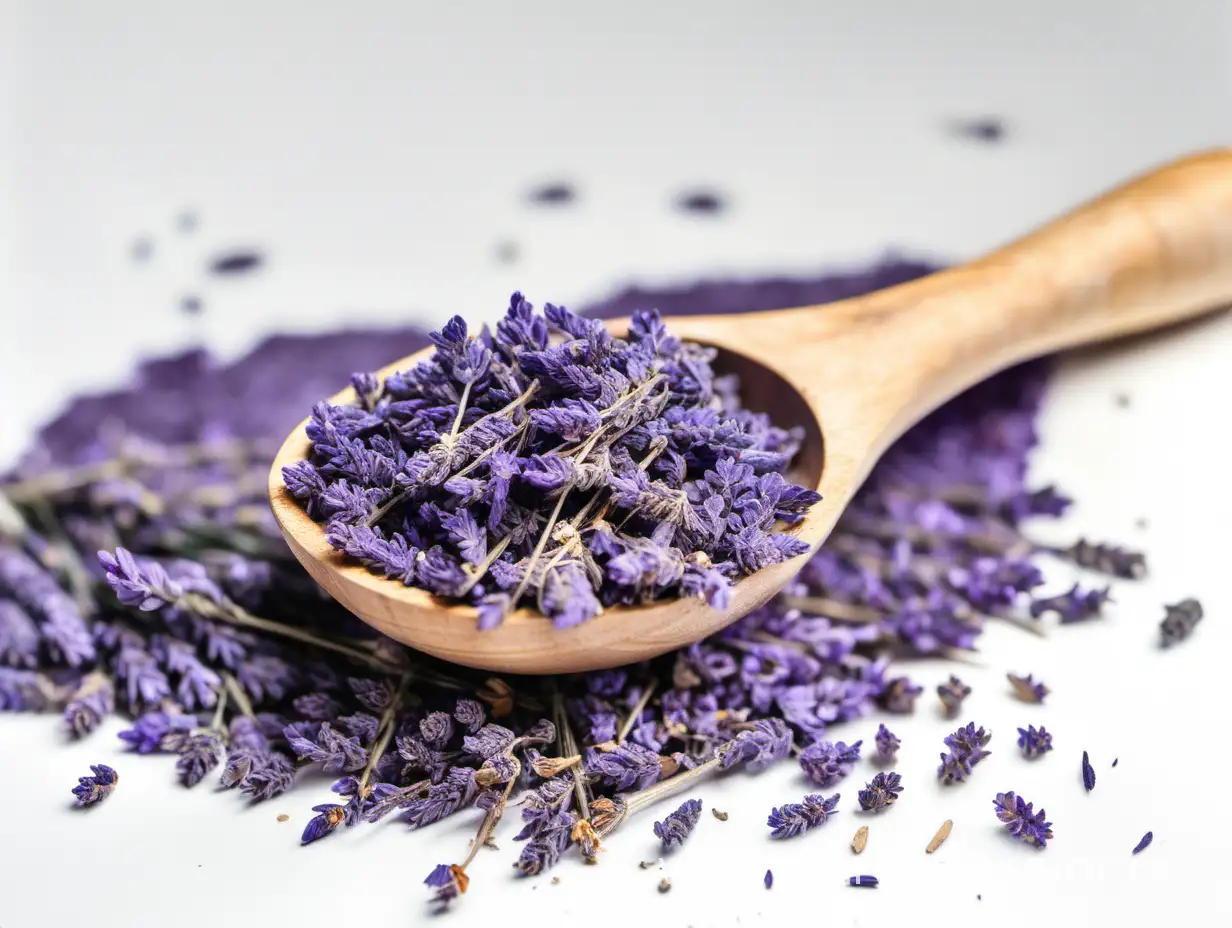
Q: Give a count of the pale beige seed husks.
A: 2